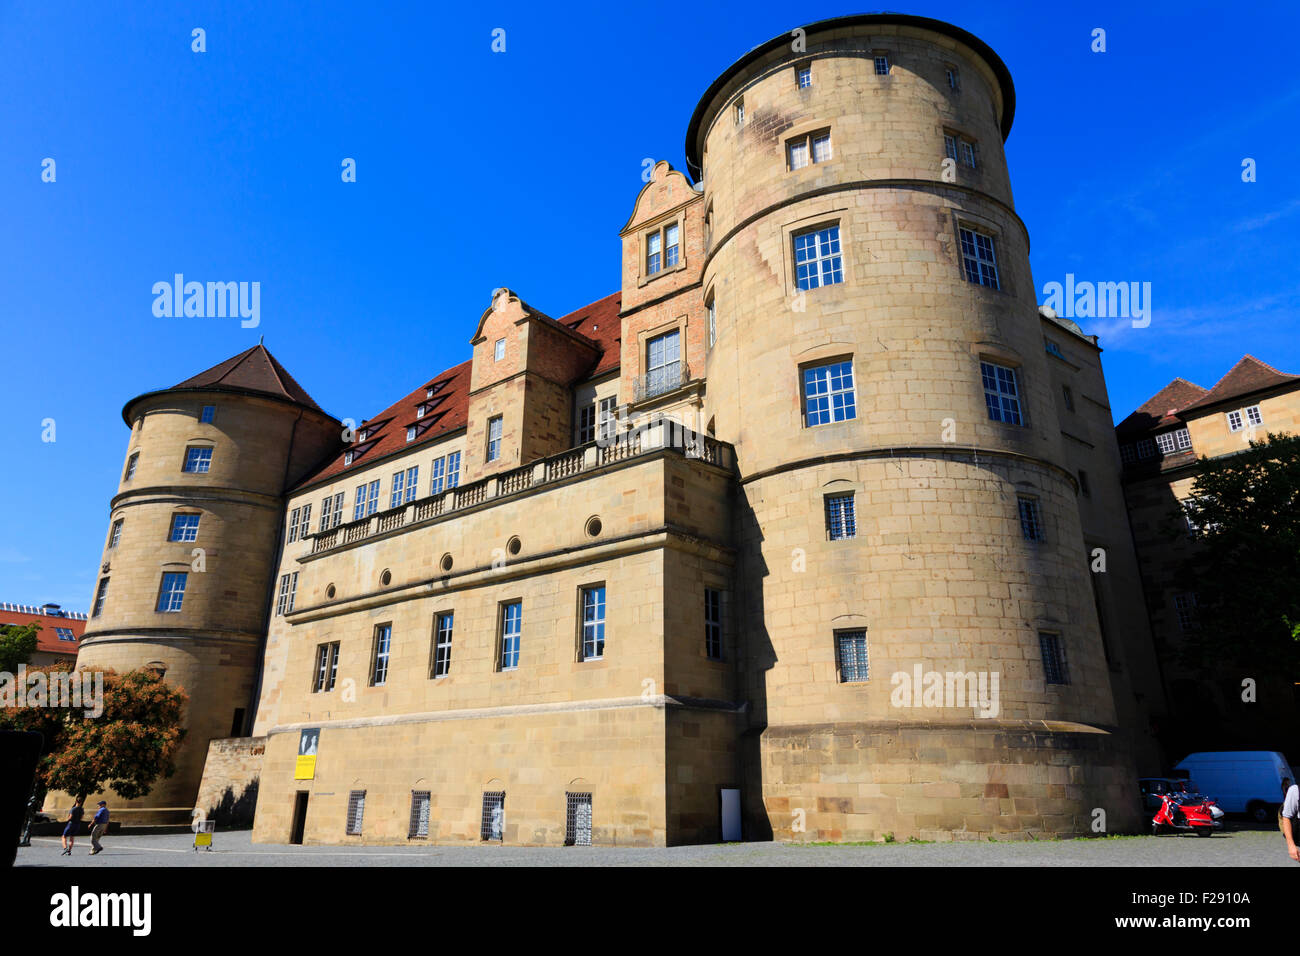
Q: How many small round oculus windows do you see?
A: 5